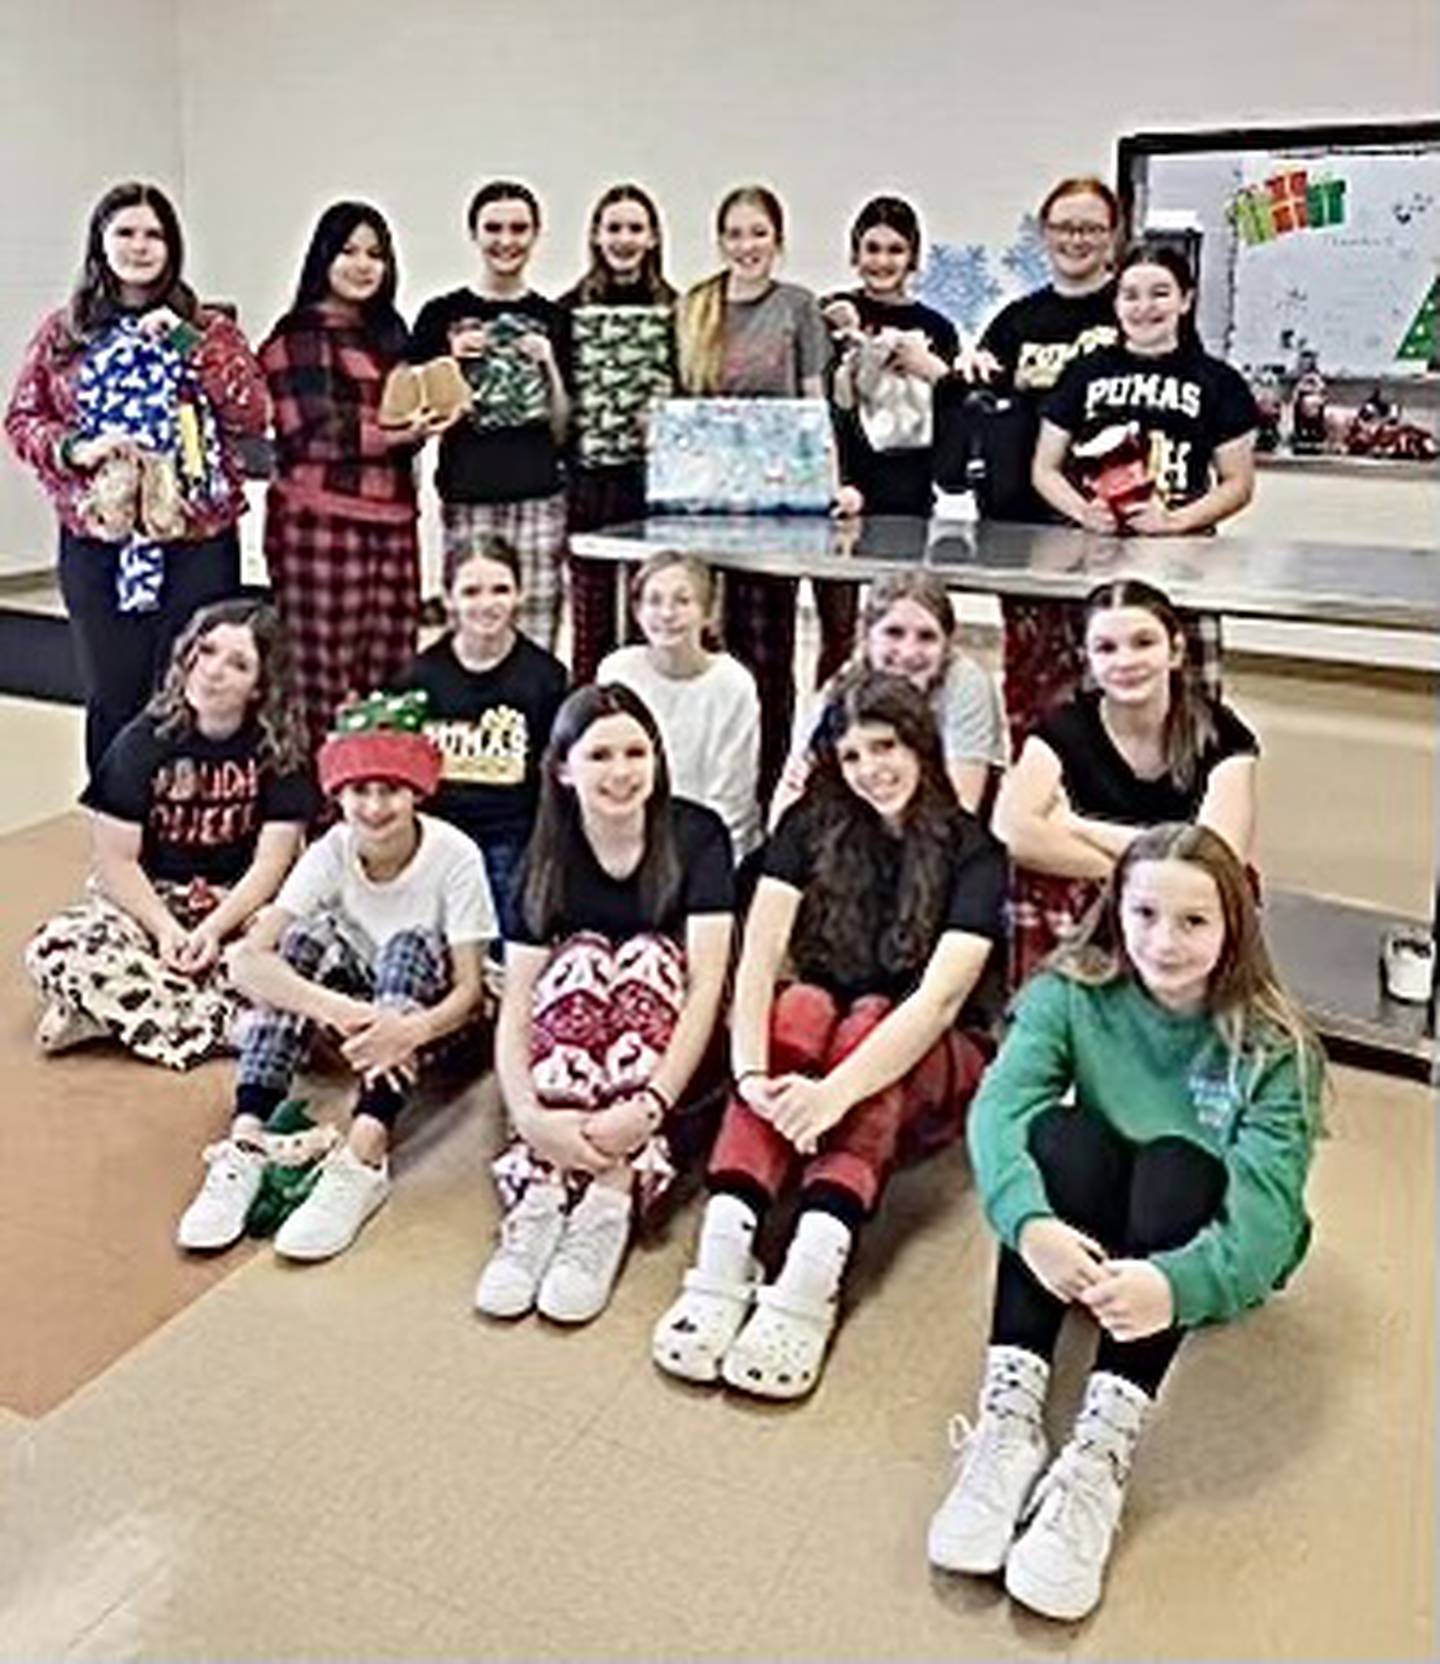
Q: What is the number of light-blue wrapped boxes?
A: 1